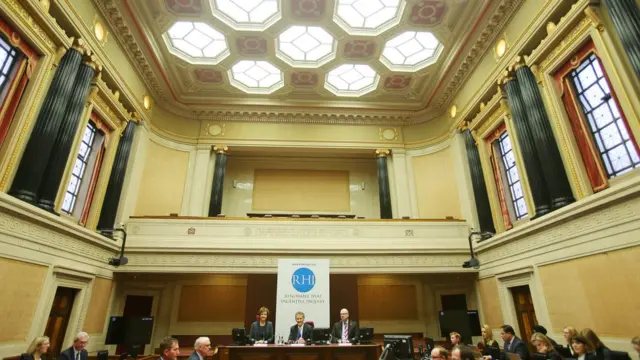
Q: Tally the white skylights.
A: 7